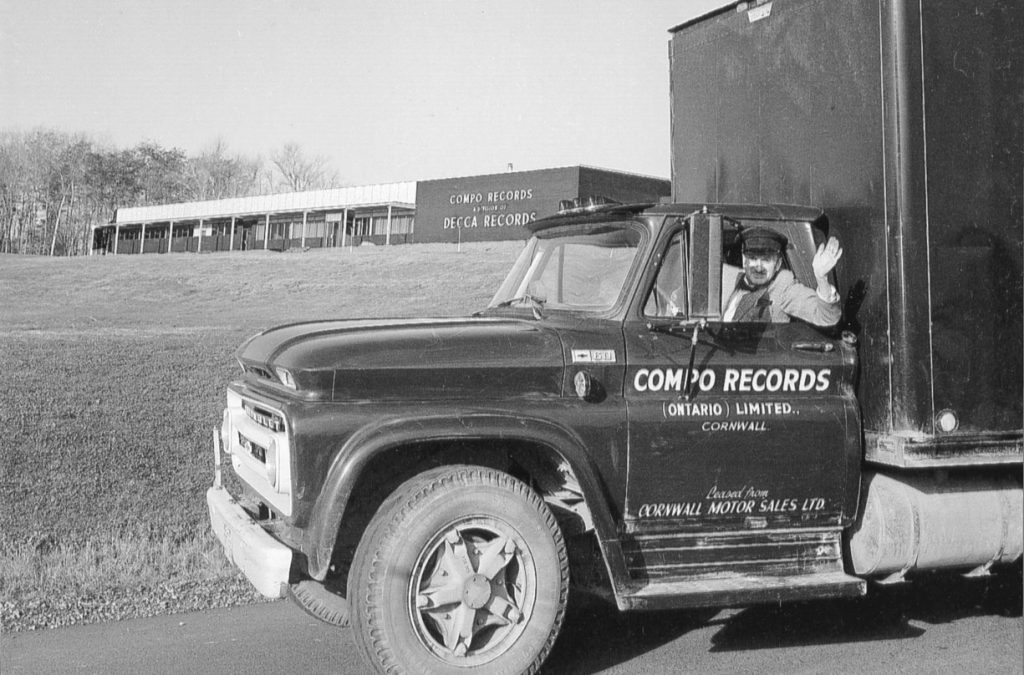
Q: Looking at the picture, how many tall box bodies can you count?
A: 1